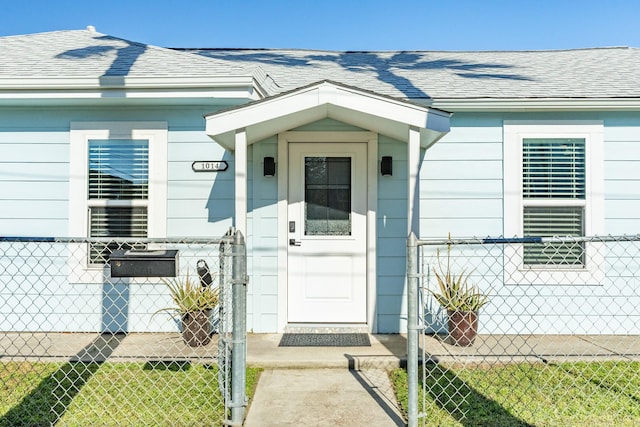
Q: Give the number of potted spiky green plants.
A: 2